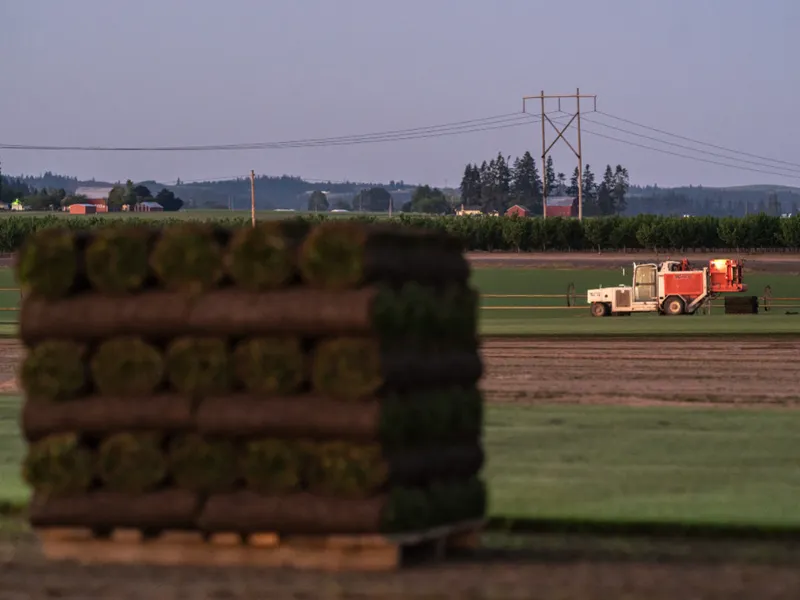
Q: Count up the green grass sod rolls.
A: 15